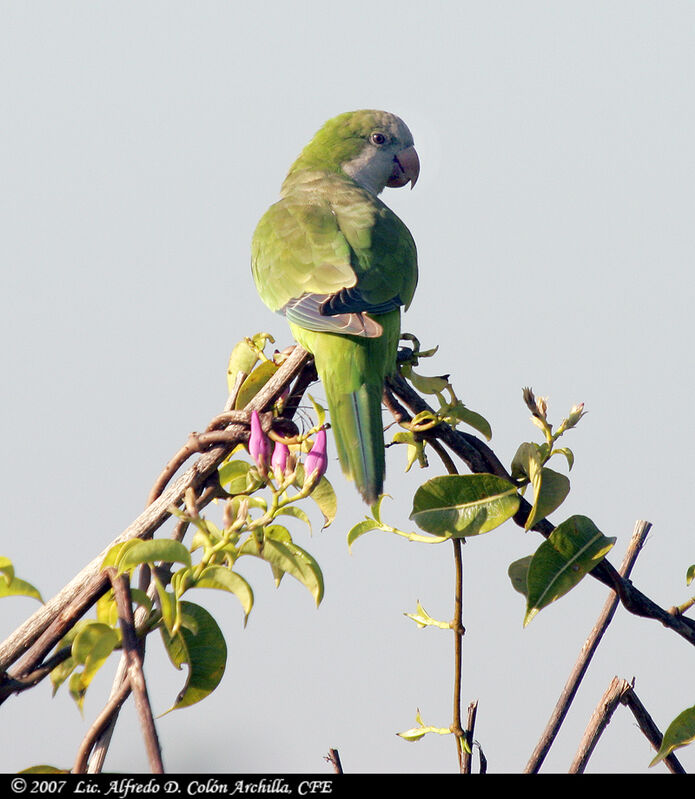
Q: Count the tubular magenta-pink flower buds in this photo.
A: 3